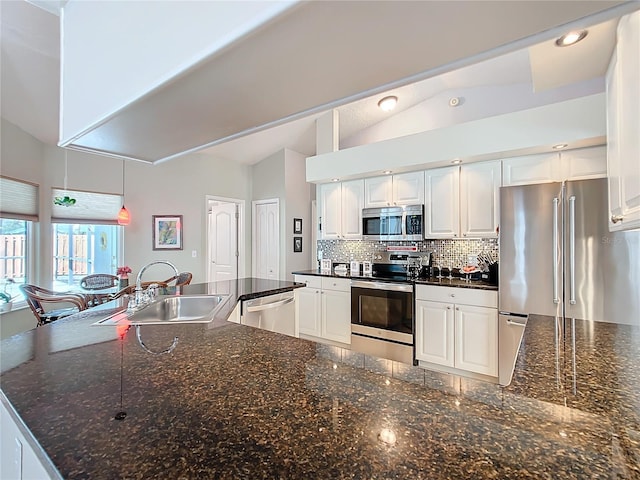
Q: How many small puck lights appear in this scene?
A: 4